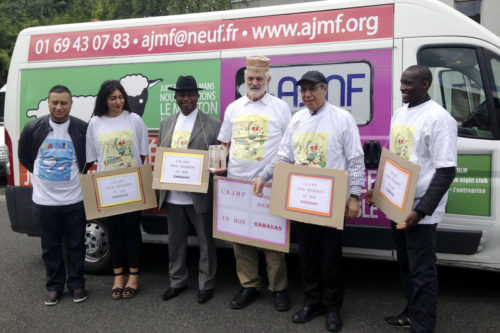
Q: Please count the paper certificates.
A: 5